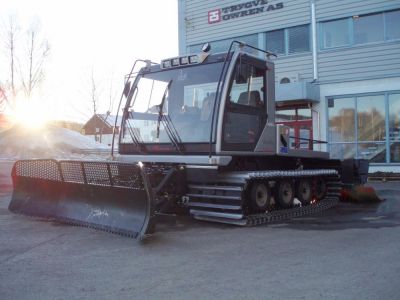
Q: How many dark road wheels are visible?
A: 4